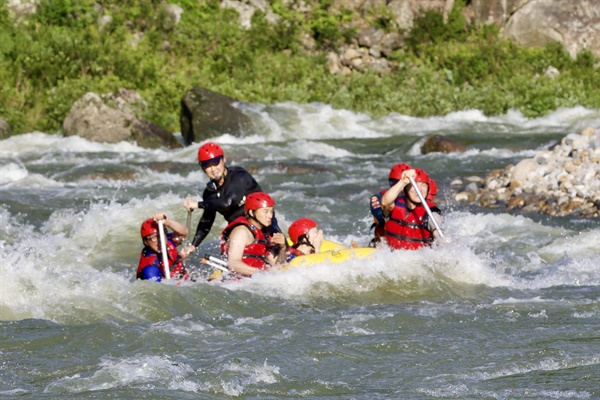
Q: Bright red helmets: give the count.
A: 7